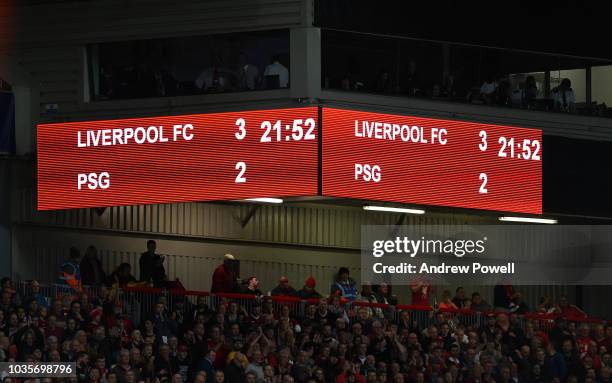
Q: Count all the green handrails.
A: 0